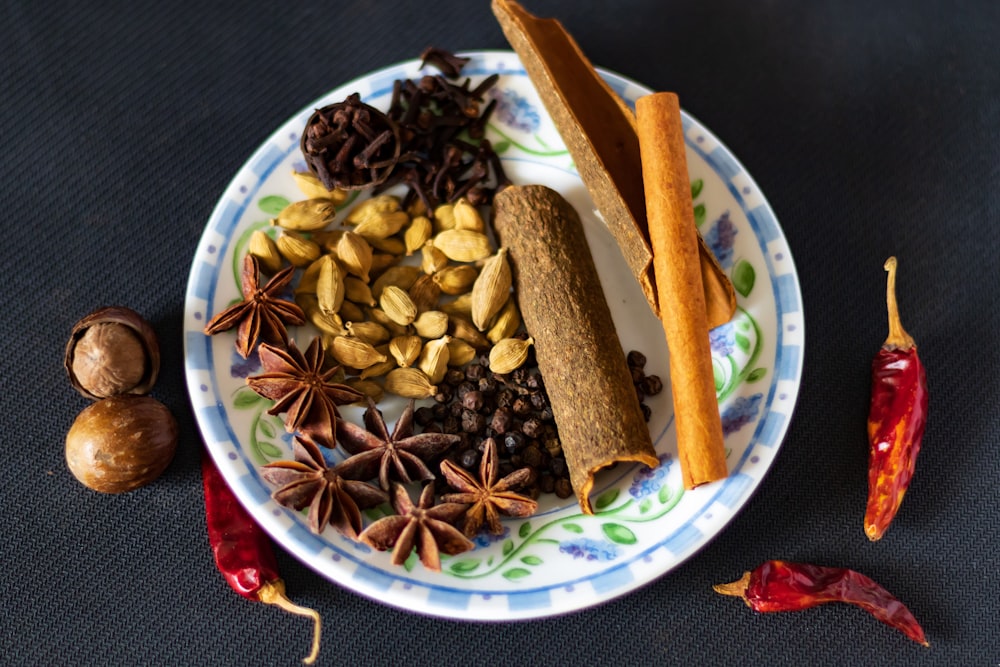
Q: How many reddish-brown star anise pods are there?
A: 6